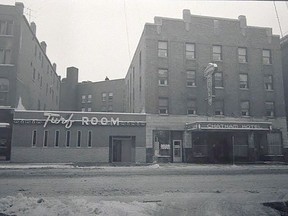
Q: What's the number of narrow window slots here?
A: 6